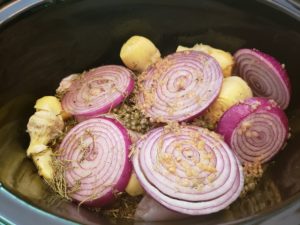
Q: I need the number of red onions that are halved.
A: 6